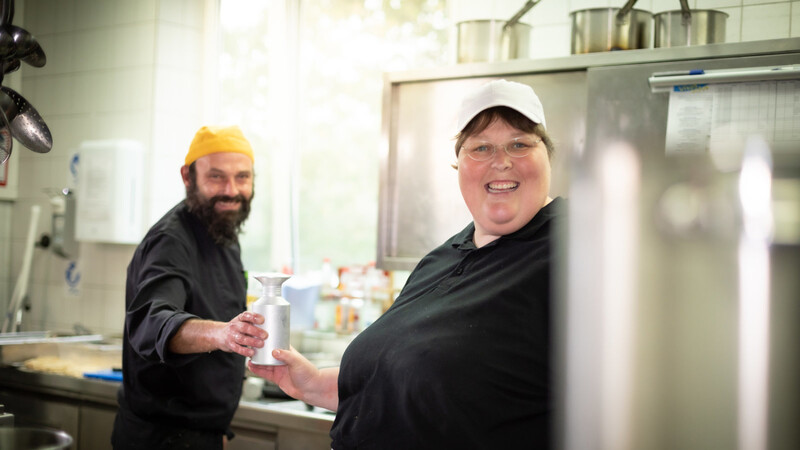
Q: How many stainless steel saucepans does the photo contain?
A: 3